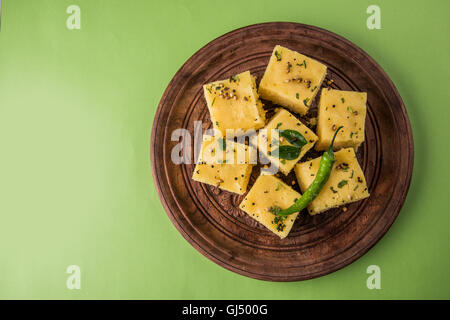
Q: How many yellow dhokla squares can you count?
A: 7